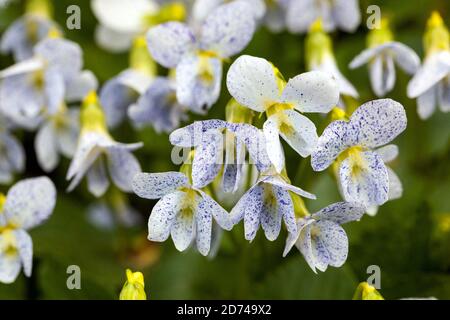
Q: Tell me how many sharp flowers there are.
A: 6